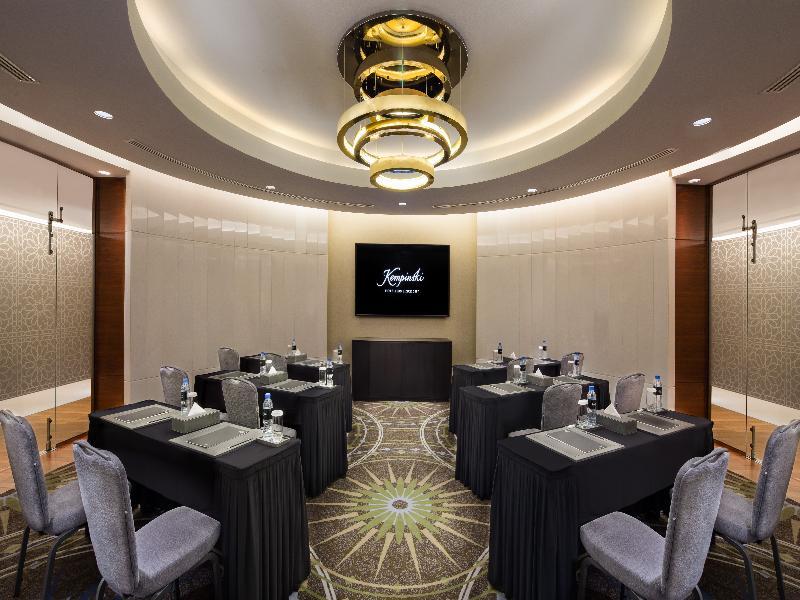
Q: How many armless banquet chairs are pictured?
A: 12